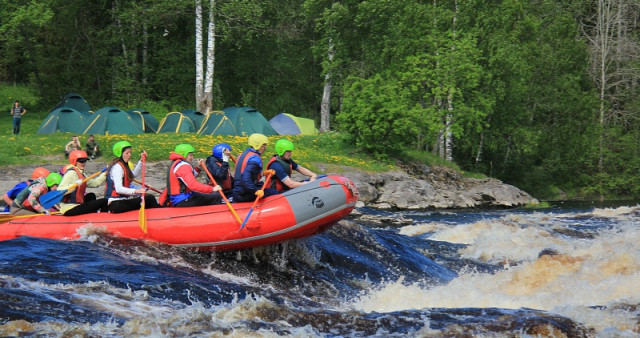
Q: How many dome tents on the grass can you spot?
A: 7